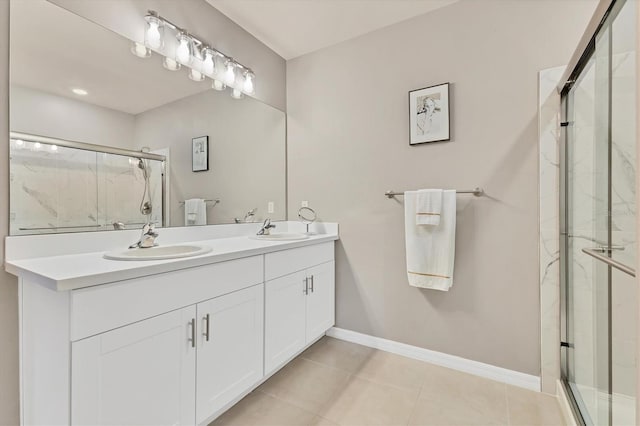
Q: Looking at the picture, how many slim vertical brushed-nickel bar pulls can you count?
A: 4